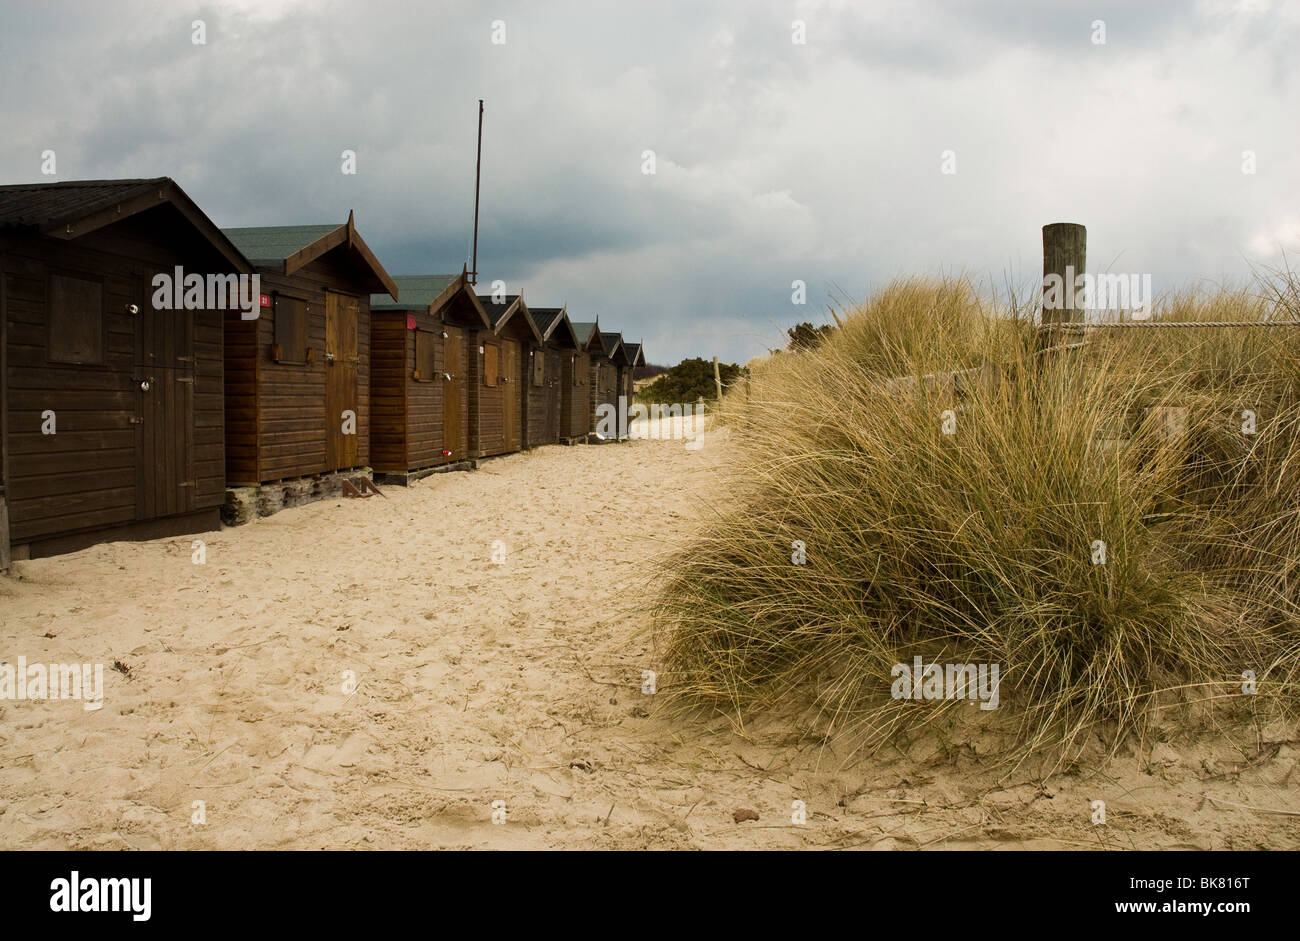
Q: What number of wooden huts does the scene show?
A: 8